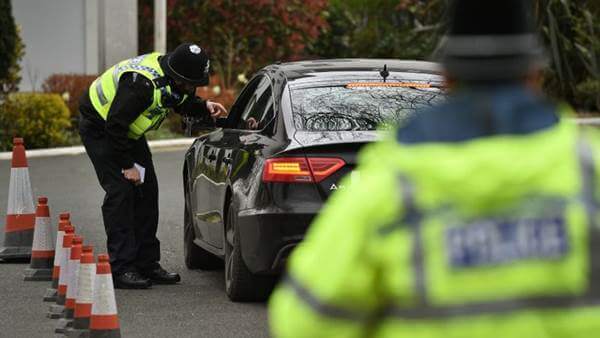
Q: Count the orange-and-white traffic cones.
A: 7